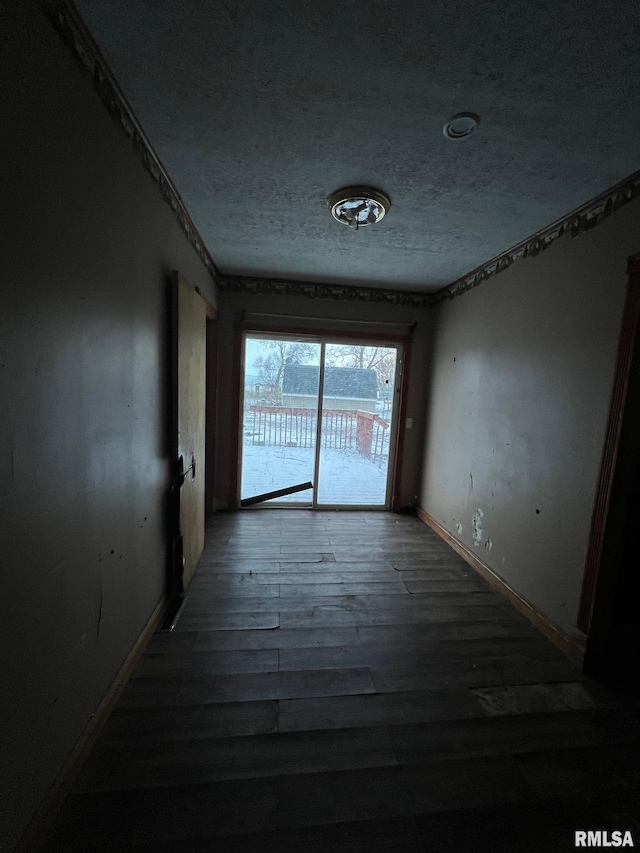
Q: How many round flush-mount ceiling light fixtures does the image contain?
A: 1